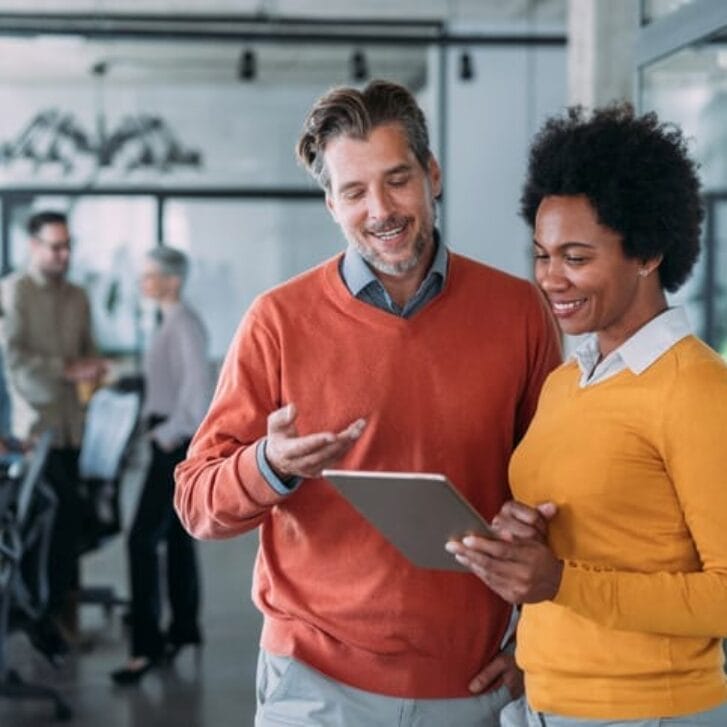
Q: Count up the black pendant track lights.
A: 3